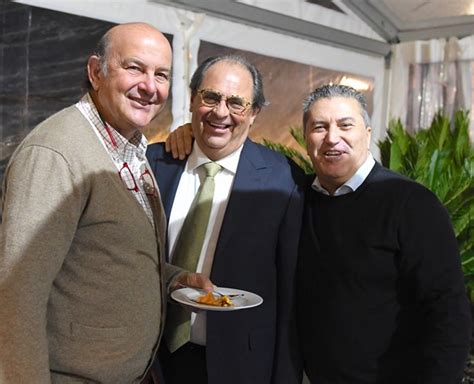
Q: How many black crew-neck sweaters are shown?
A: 1